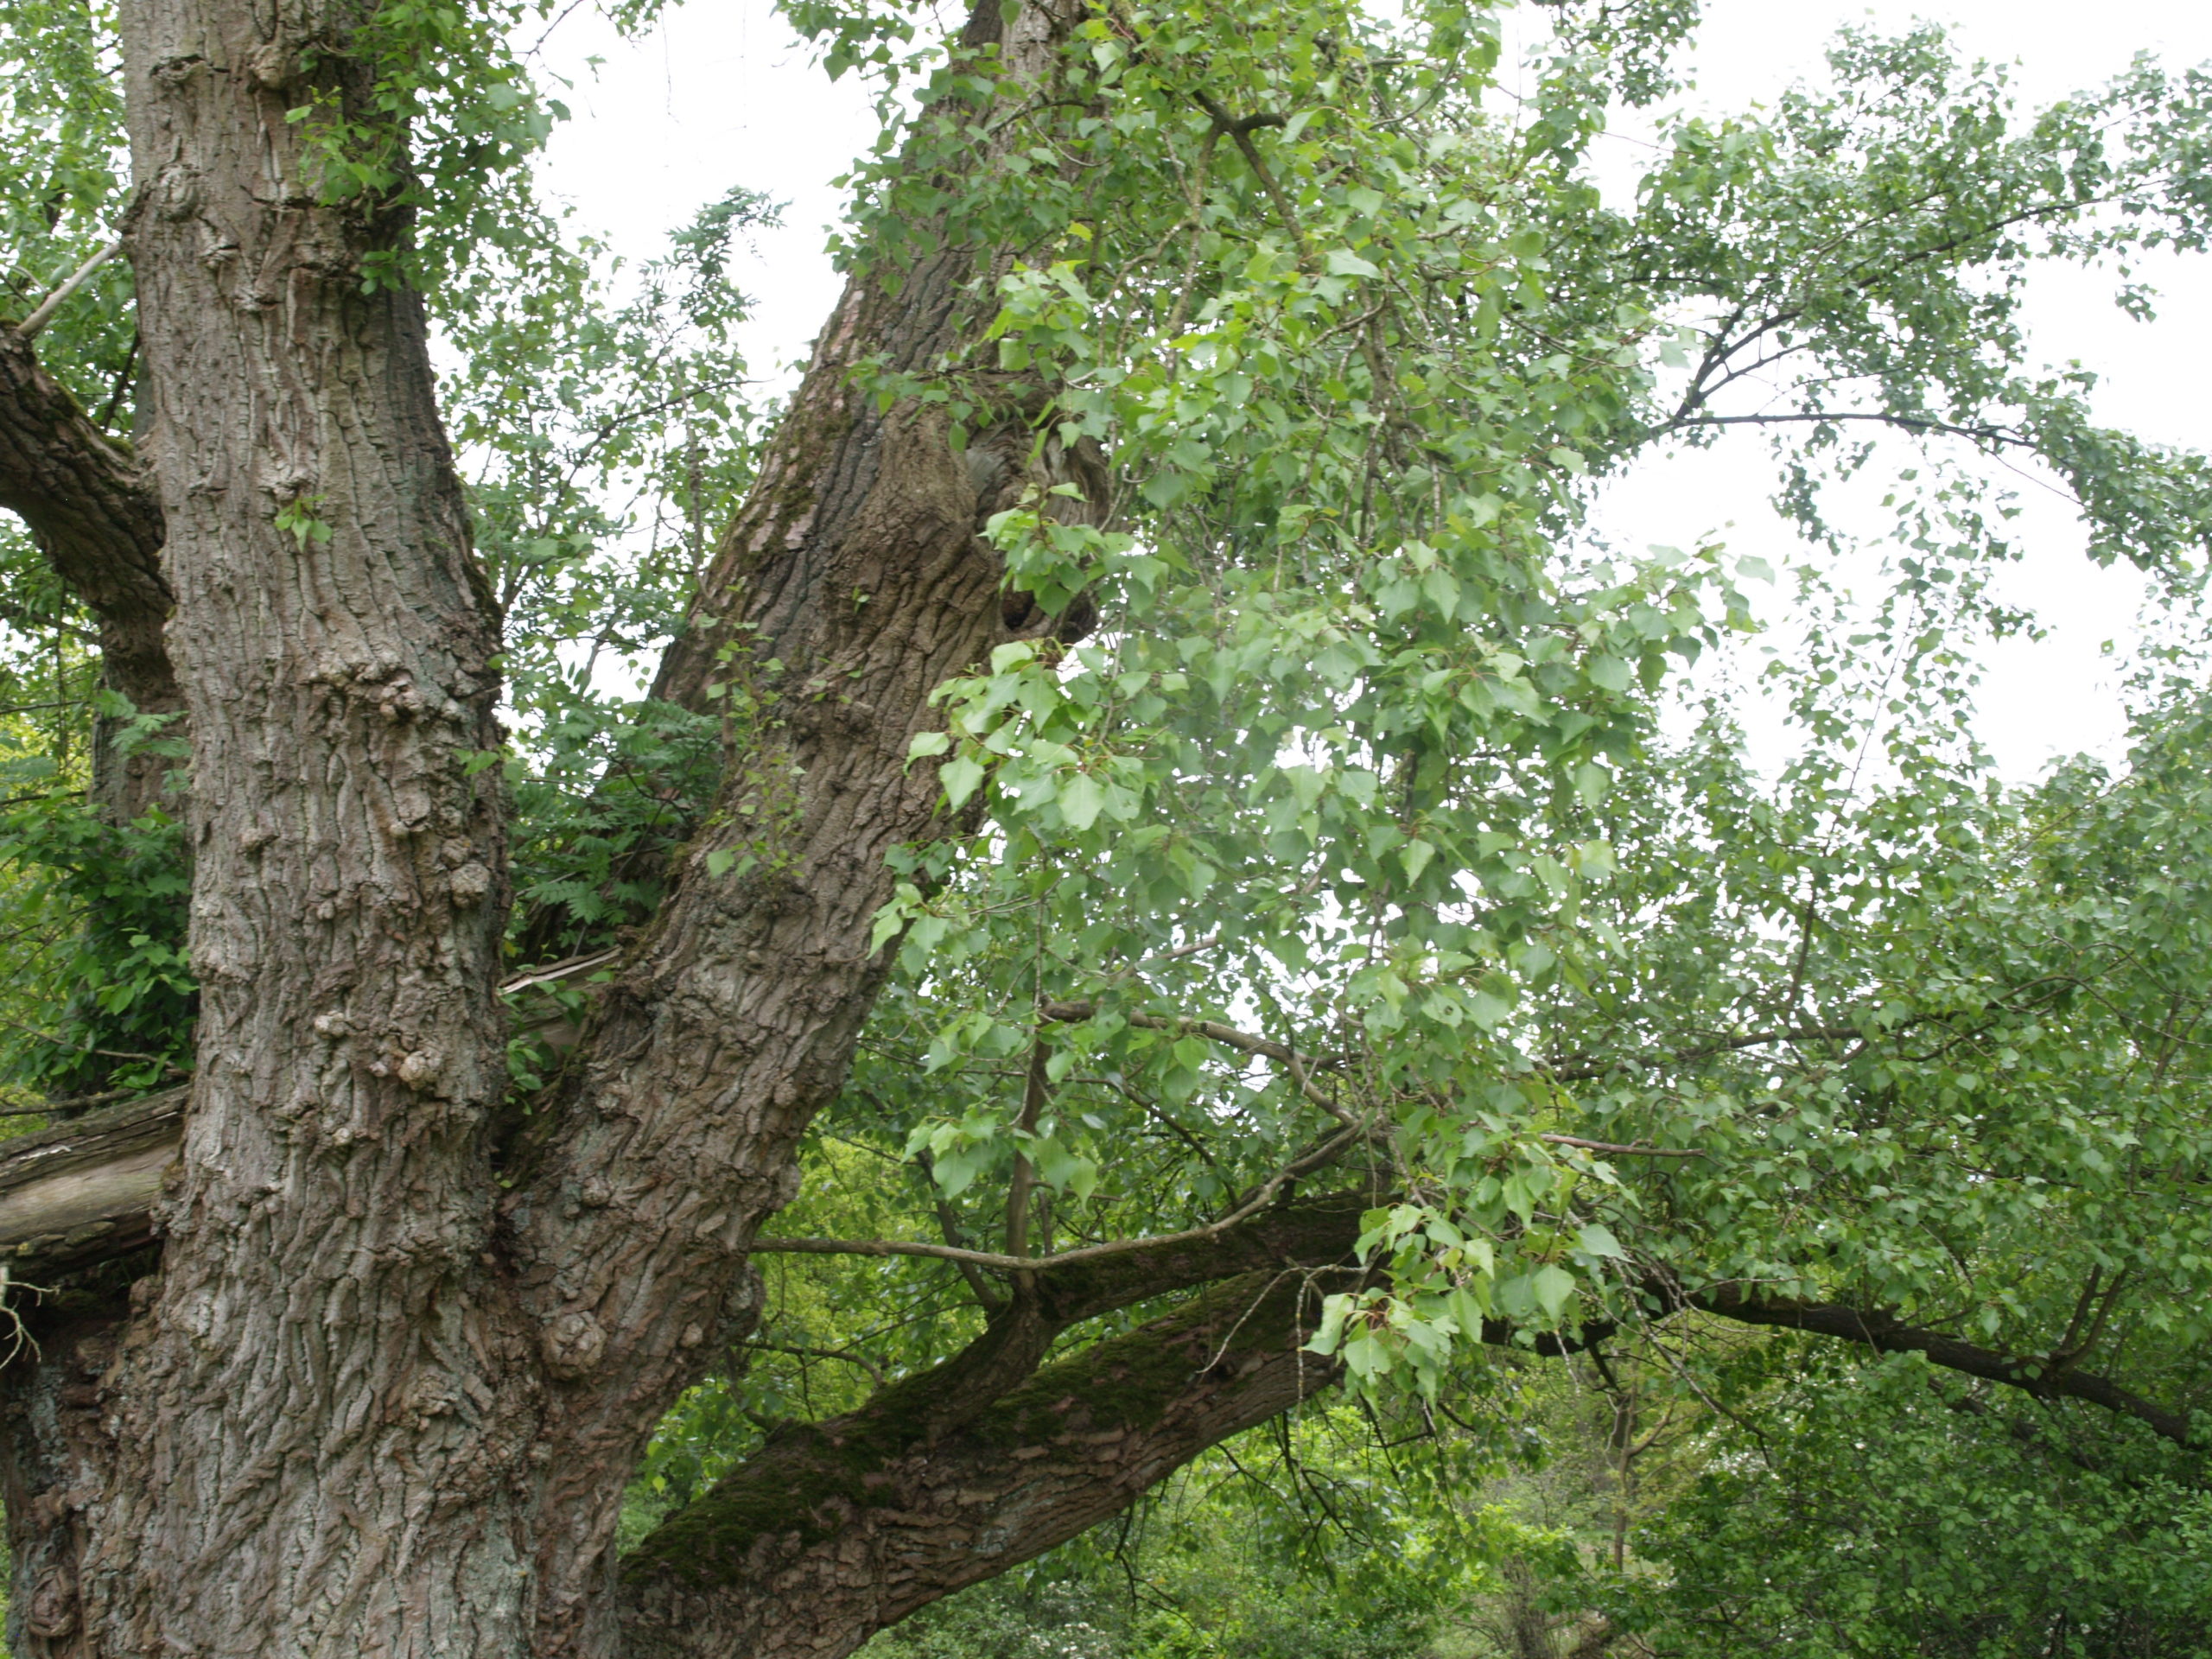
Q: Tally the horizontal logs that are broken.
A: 1